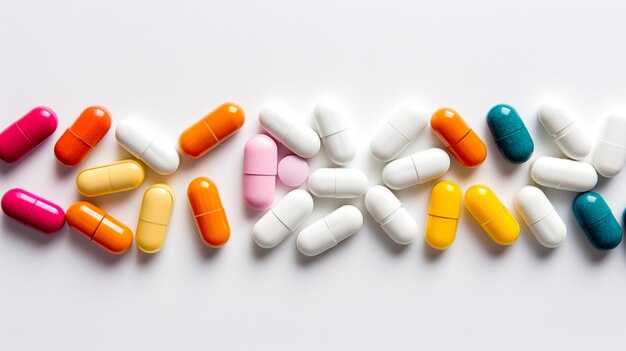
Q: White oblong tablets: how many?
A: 13